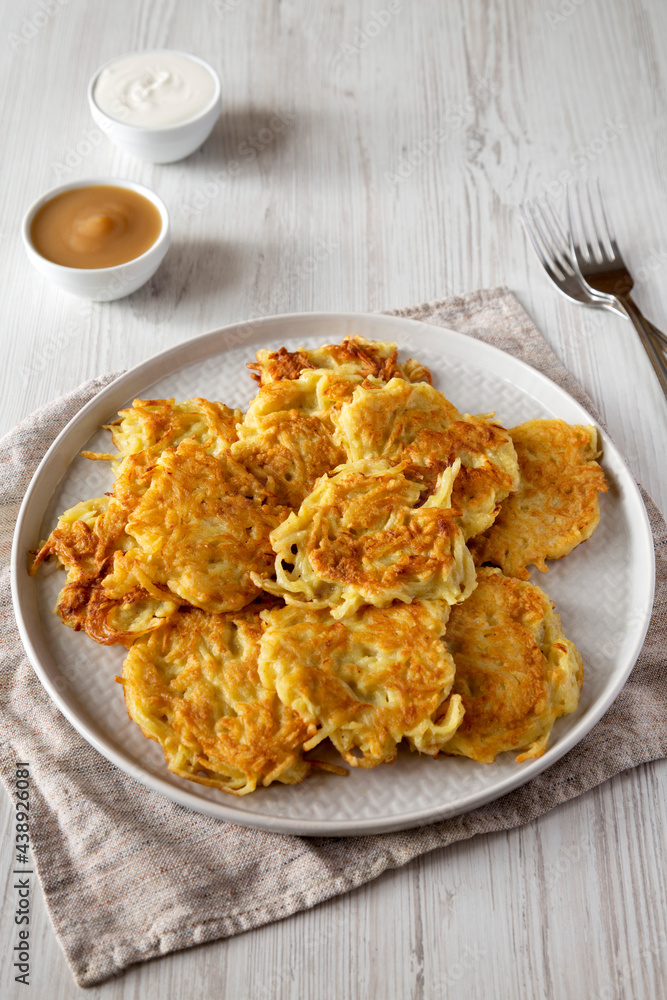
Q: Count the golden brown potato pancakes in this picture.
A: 11